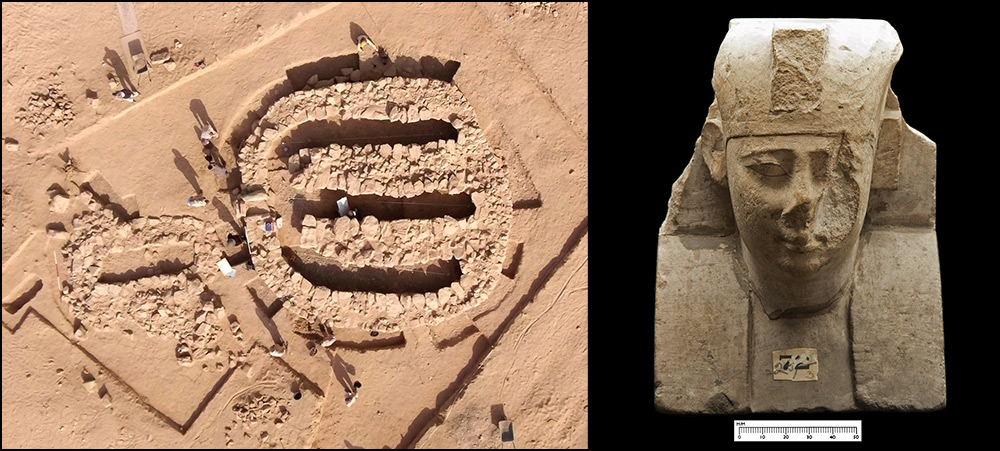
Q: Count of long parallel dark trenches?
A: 3